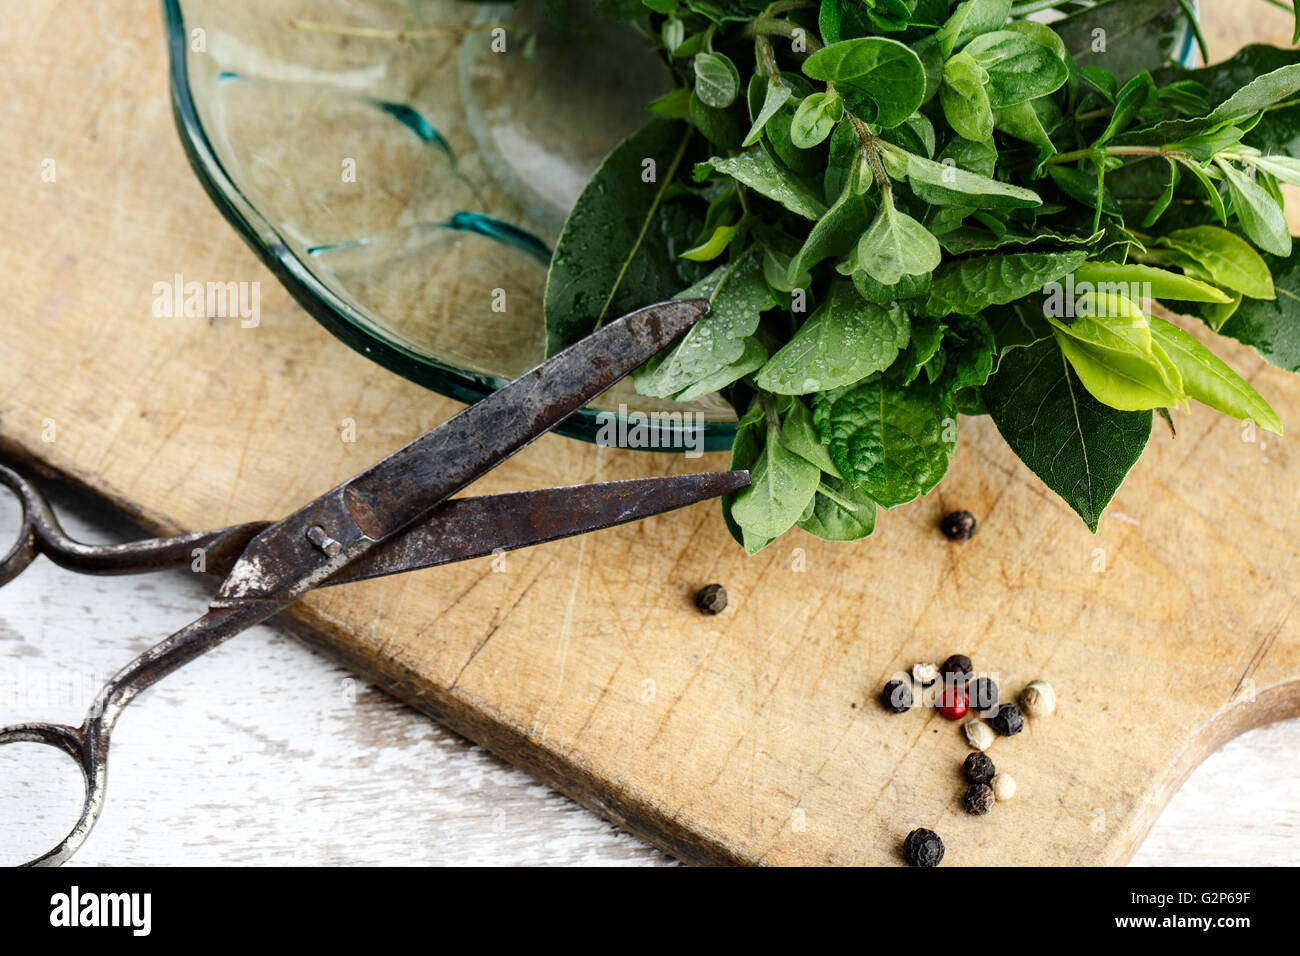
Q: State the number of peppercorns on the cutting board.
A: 14